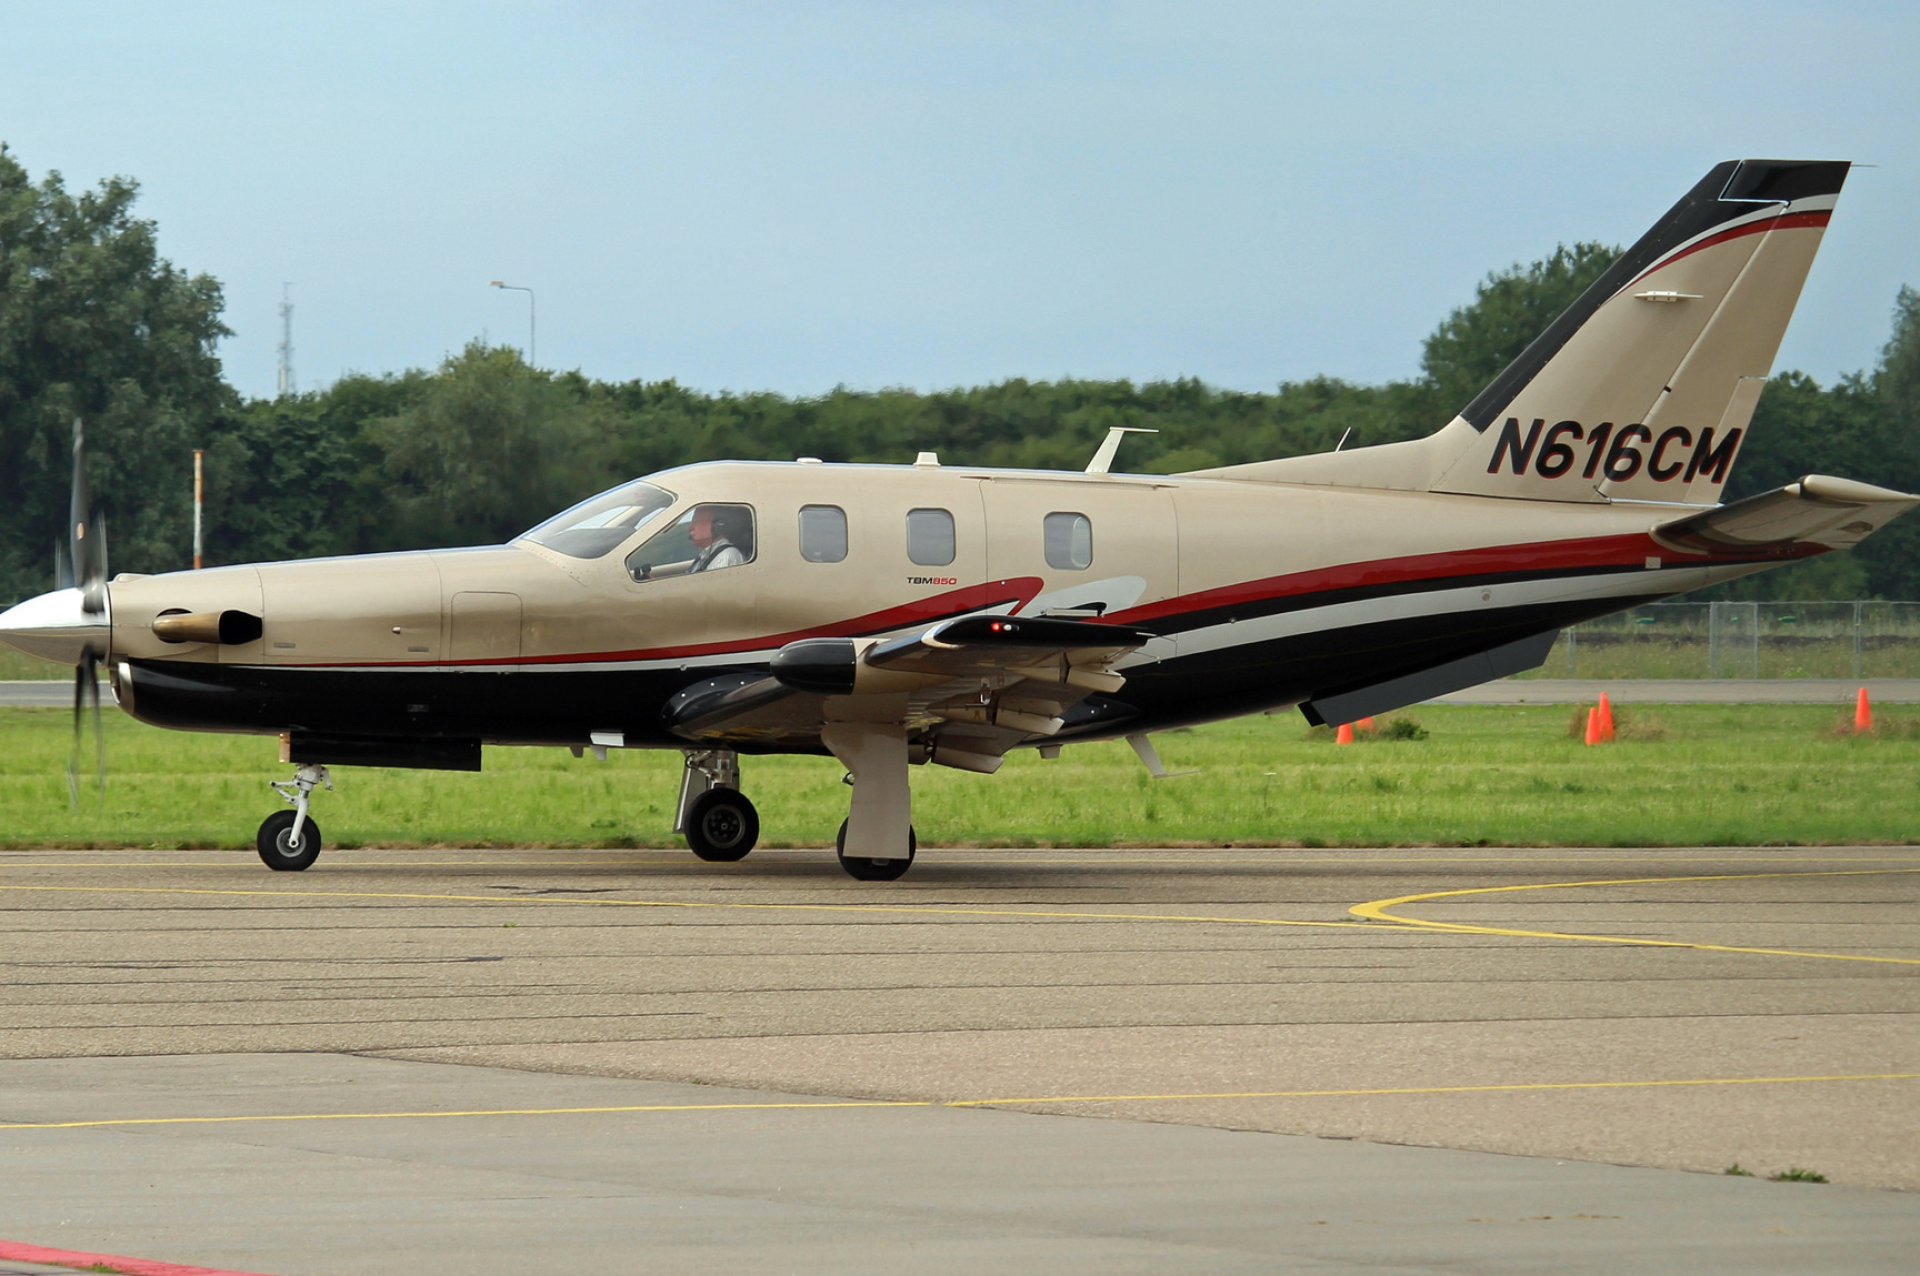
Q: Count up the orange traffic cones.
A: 5